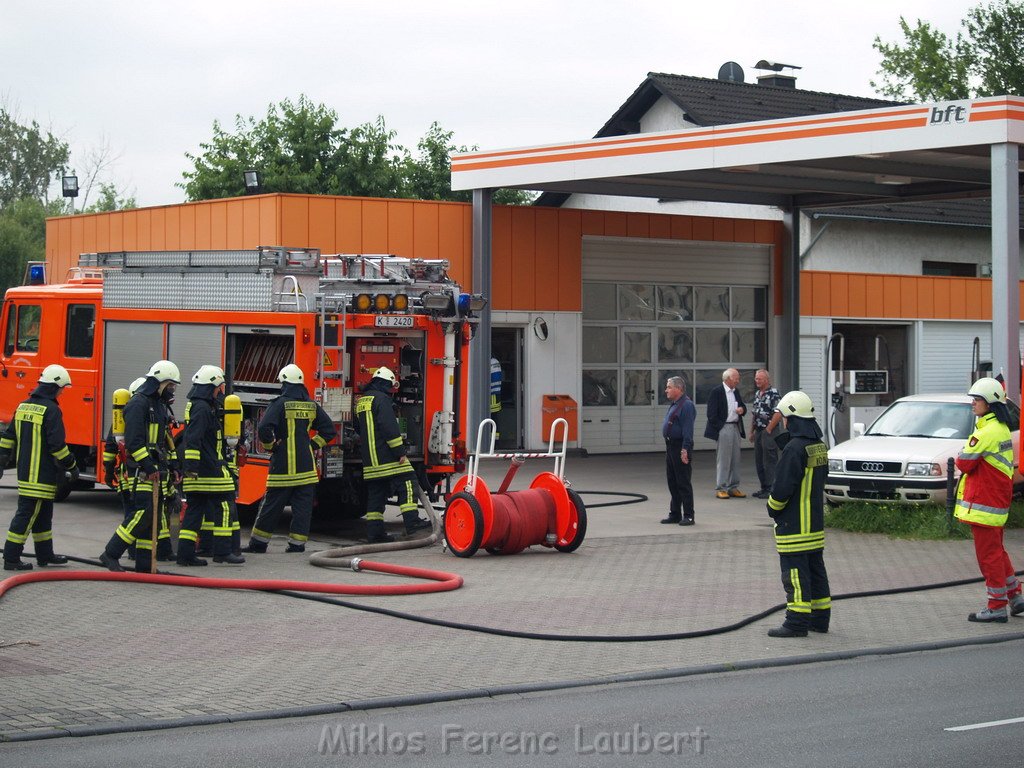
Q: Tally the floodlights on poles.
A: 2